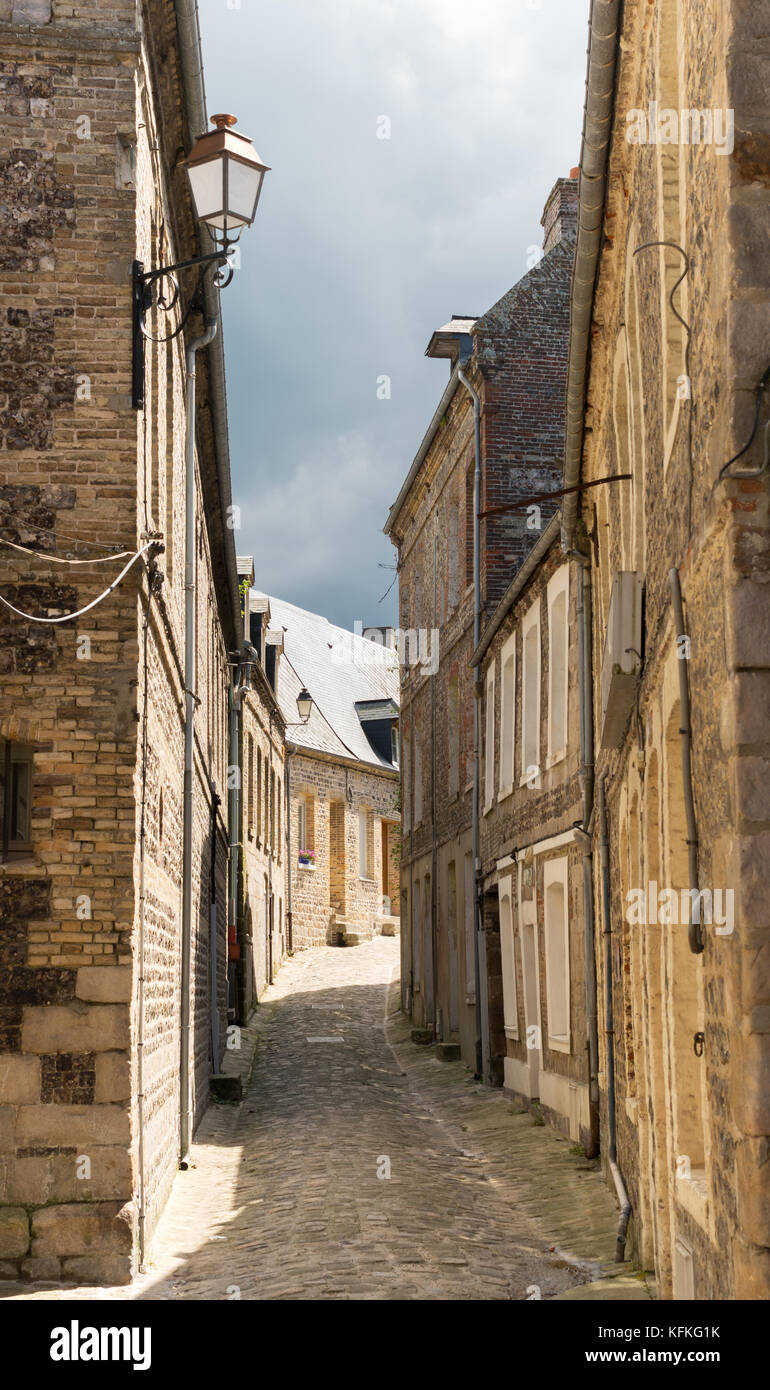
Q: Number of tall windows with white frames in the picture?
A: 6